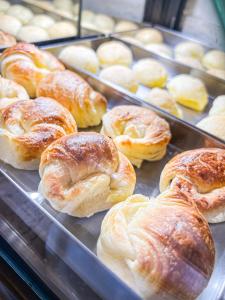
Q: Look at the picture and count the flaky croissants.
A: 8